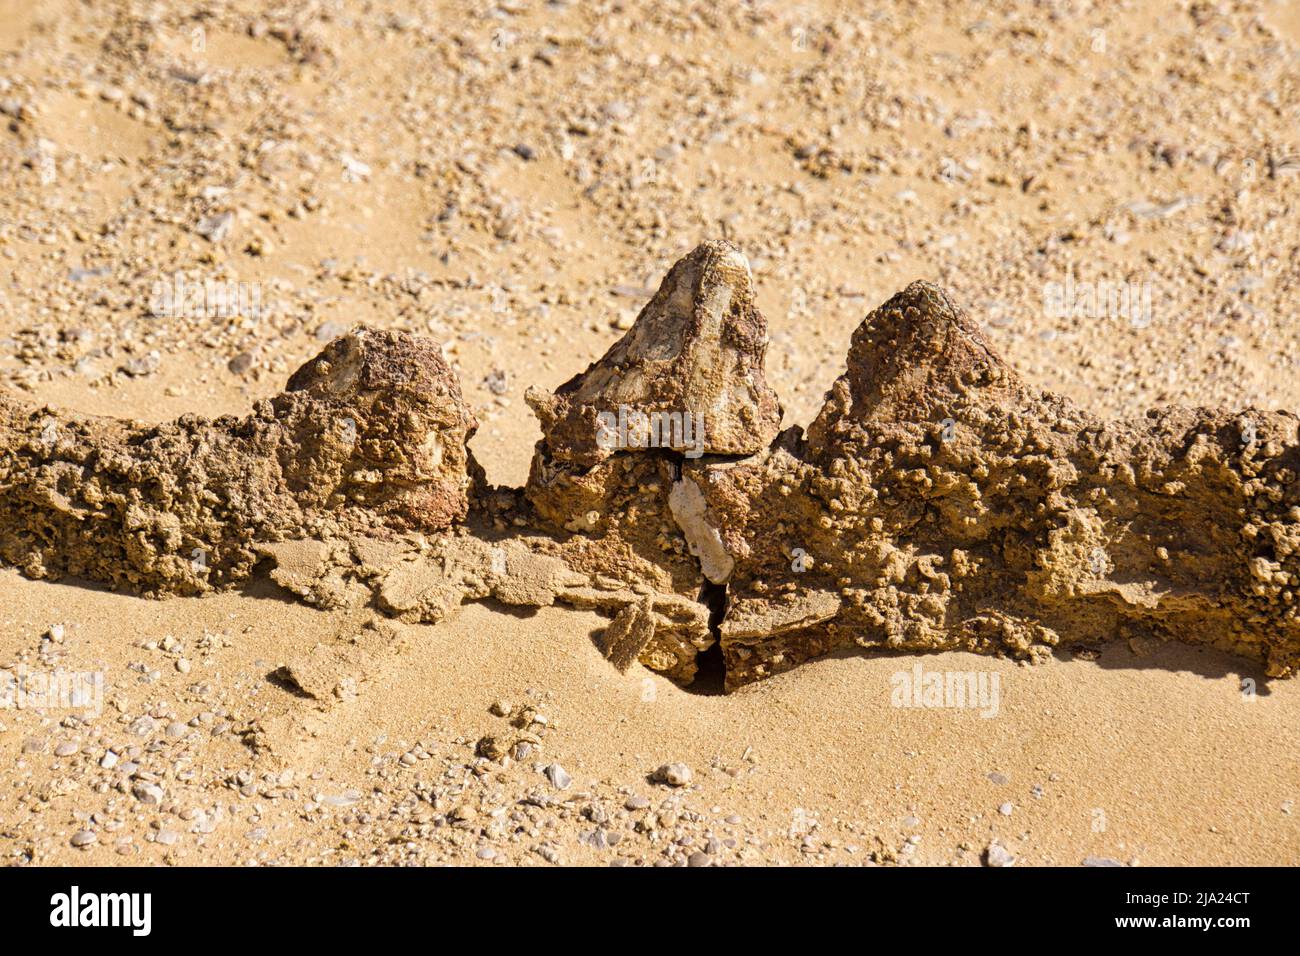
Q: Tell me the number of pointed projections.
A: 3